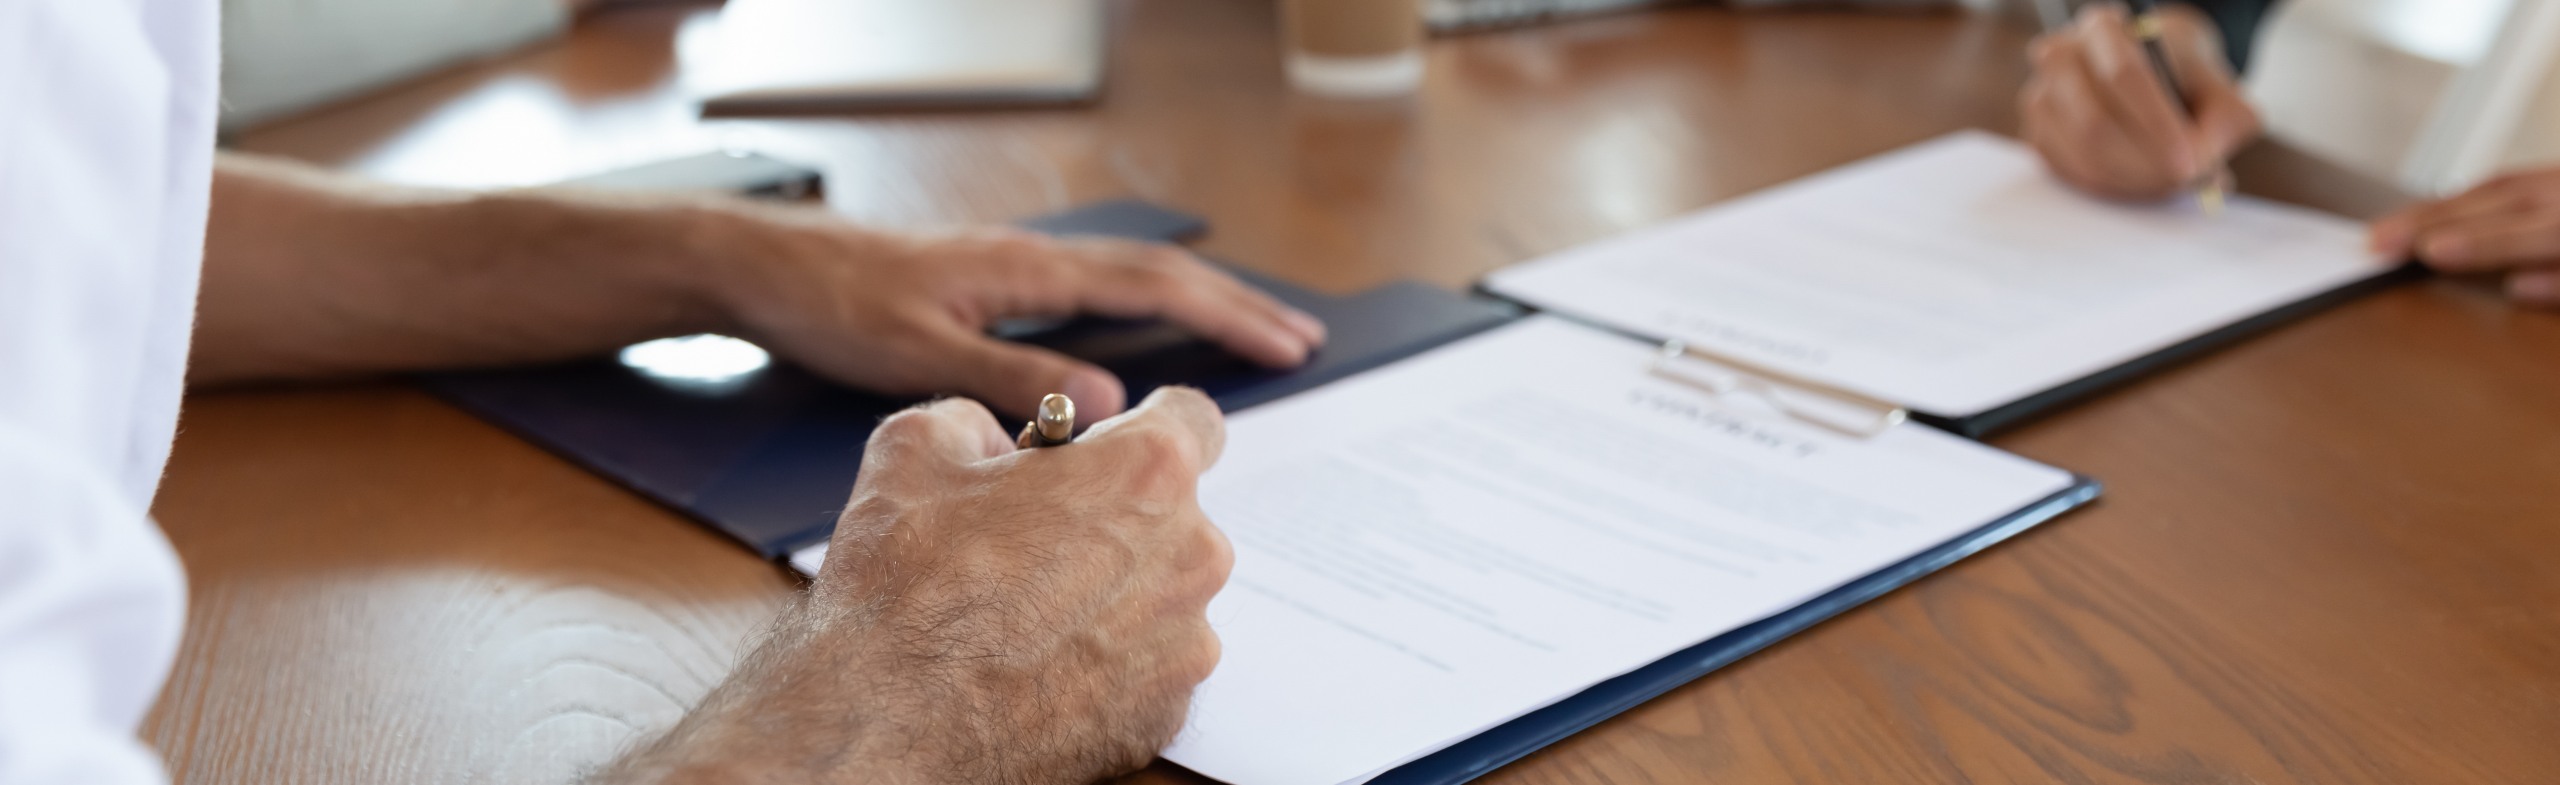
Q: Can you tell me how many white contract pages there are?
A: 2